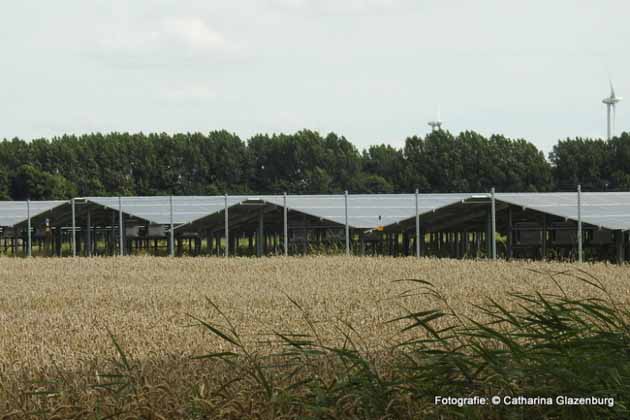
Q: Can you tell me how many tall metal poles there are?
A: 10